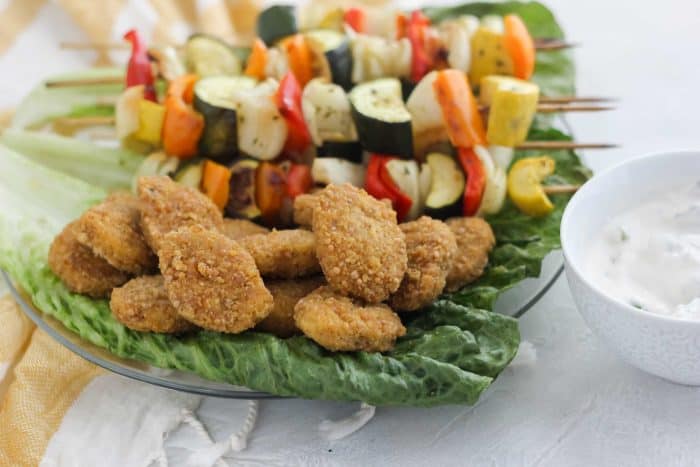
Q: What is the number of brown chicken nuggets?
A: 13